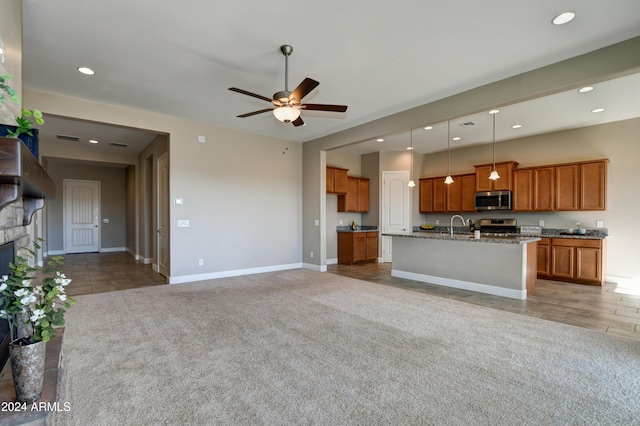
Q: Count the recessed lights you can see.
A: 11